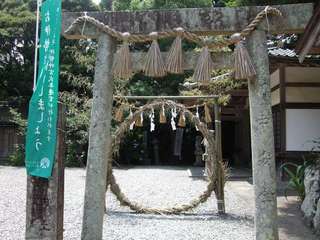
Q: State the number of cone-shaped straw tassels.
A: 5